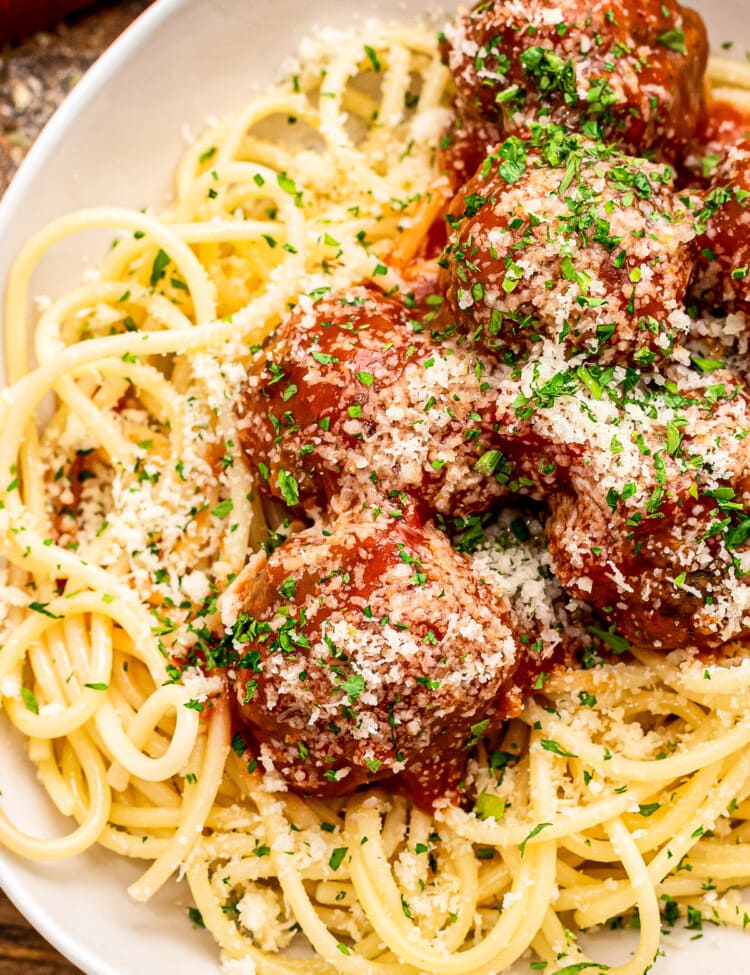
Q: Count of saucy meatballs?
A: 6